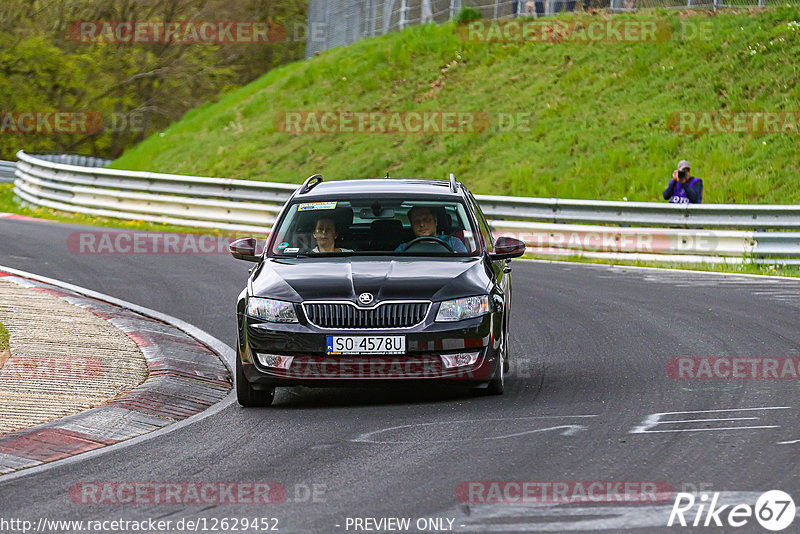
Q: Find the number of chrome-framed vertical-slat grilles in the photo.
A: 1